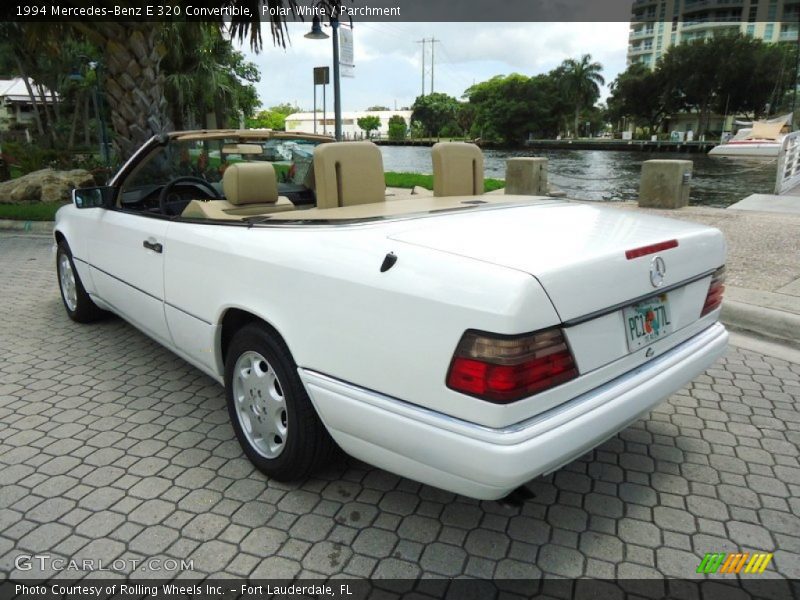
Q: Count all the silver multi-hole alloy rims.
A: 2